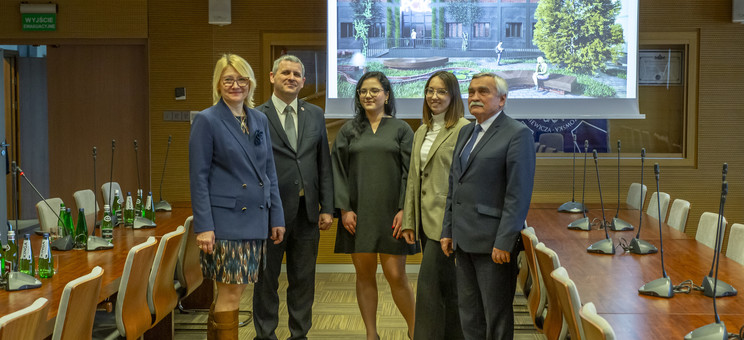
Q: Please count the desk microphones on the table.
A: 14